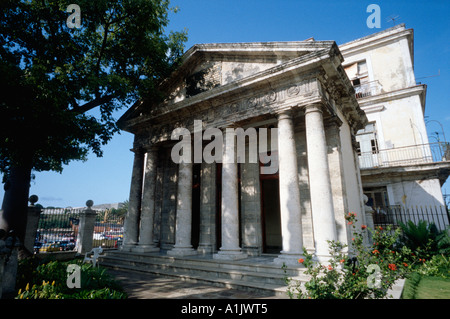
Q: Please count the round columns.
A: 6